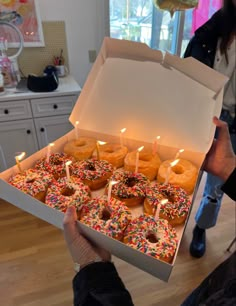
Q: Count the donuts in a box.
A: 12